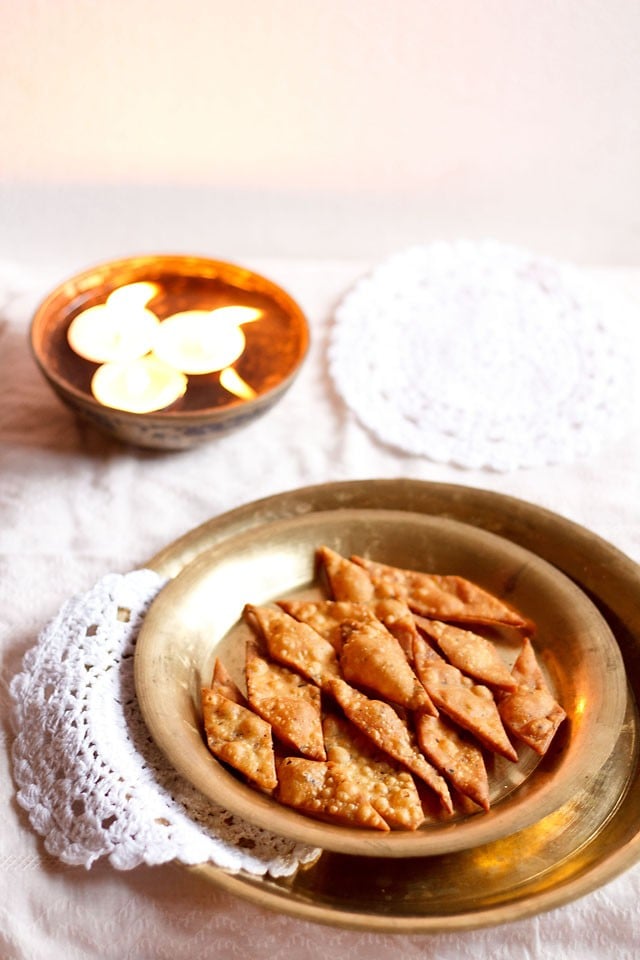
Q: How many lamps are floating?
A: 3